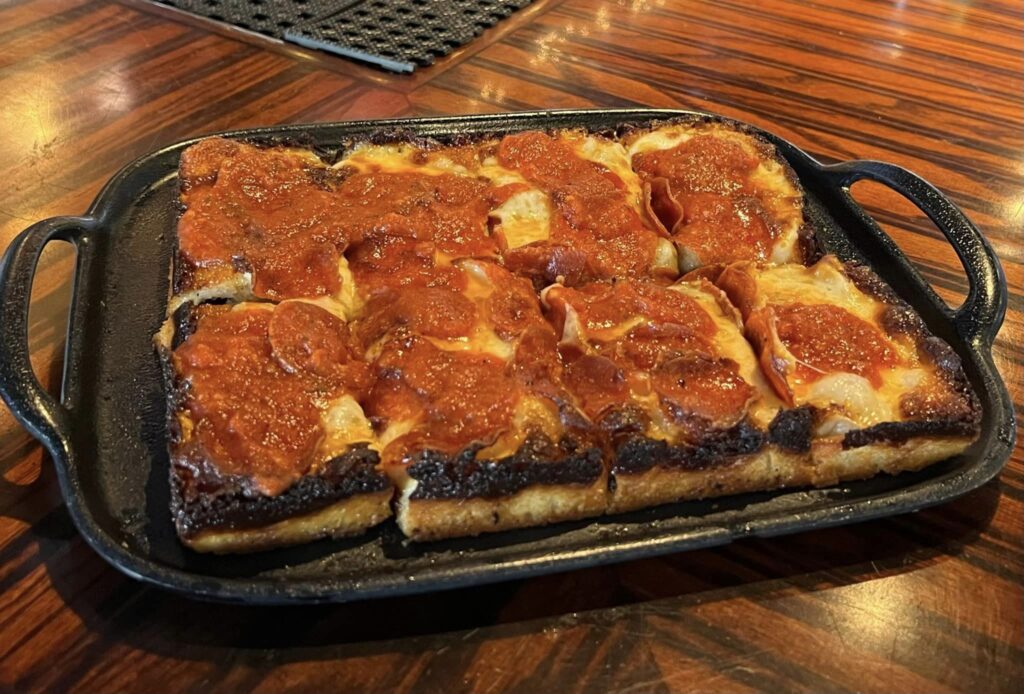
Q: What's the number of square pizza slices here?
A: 8